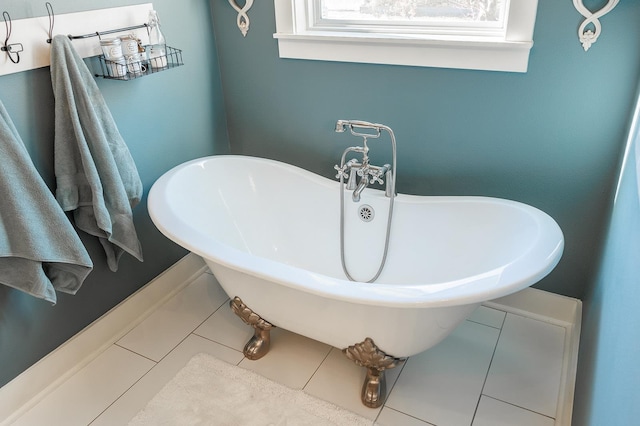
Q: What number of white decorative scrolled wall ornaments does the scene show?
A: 2